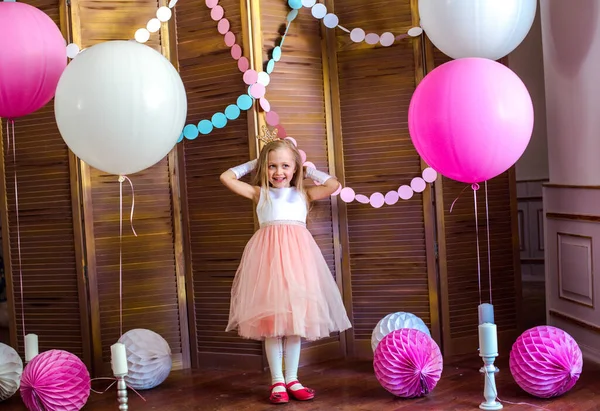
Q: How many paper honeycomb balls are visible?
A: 6